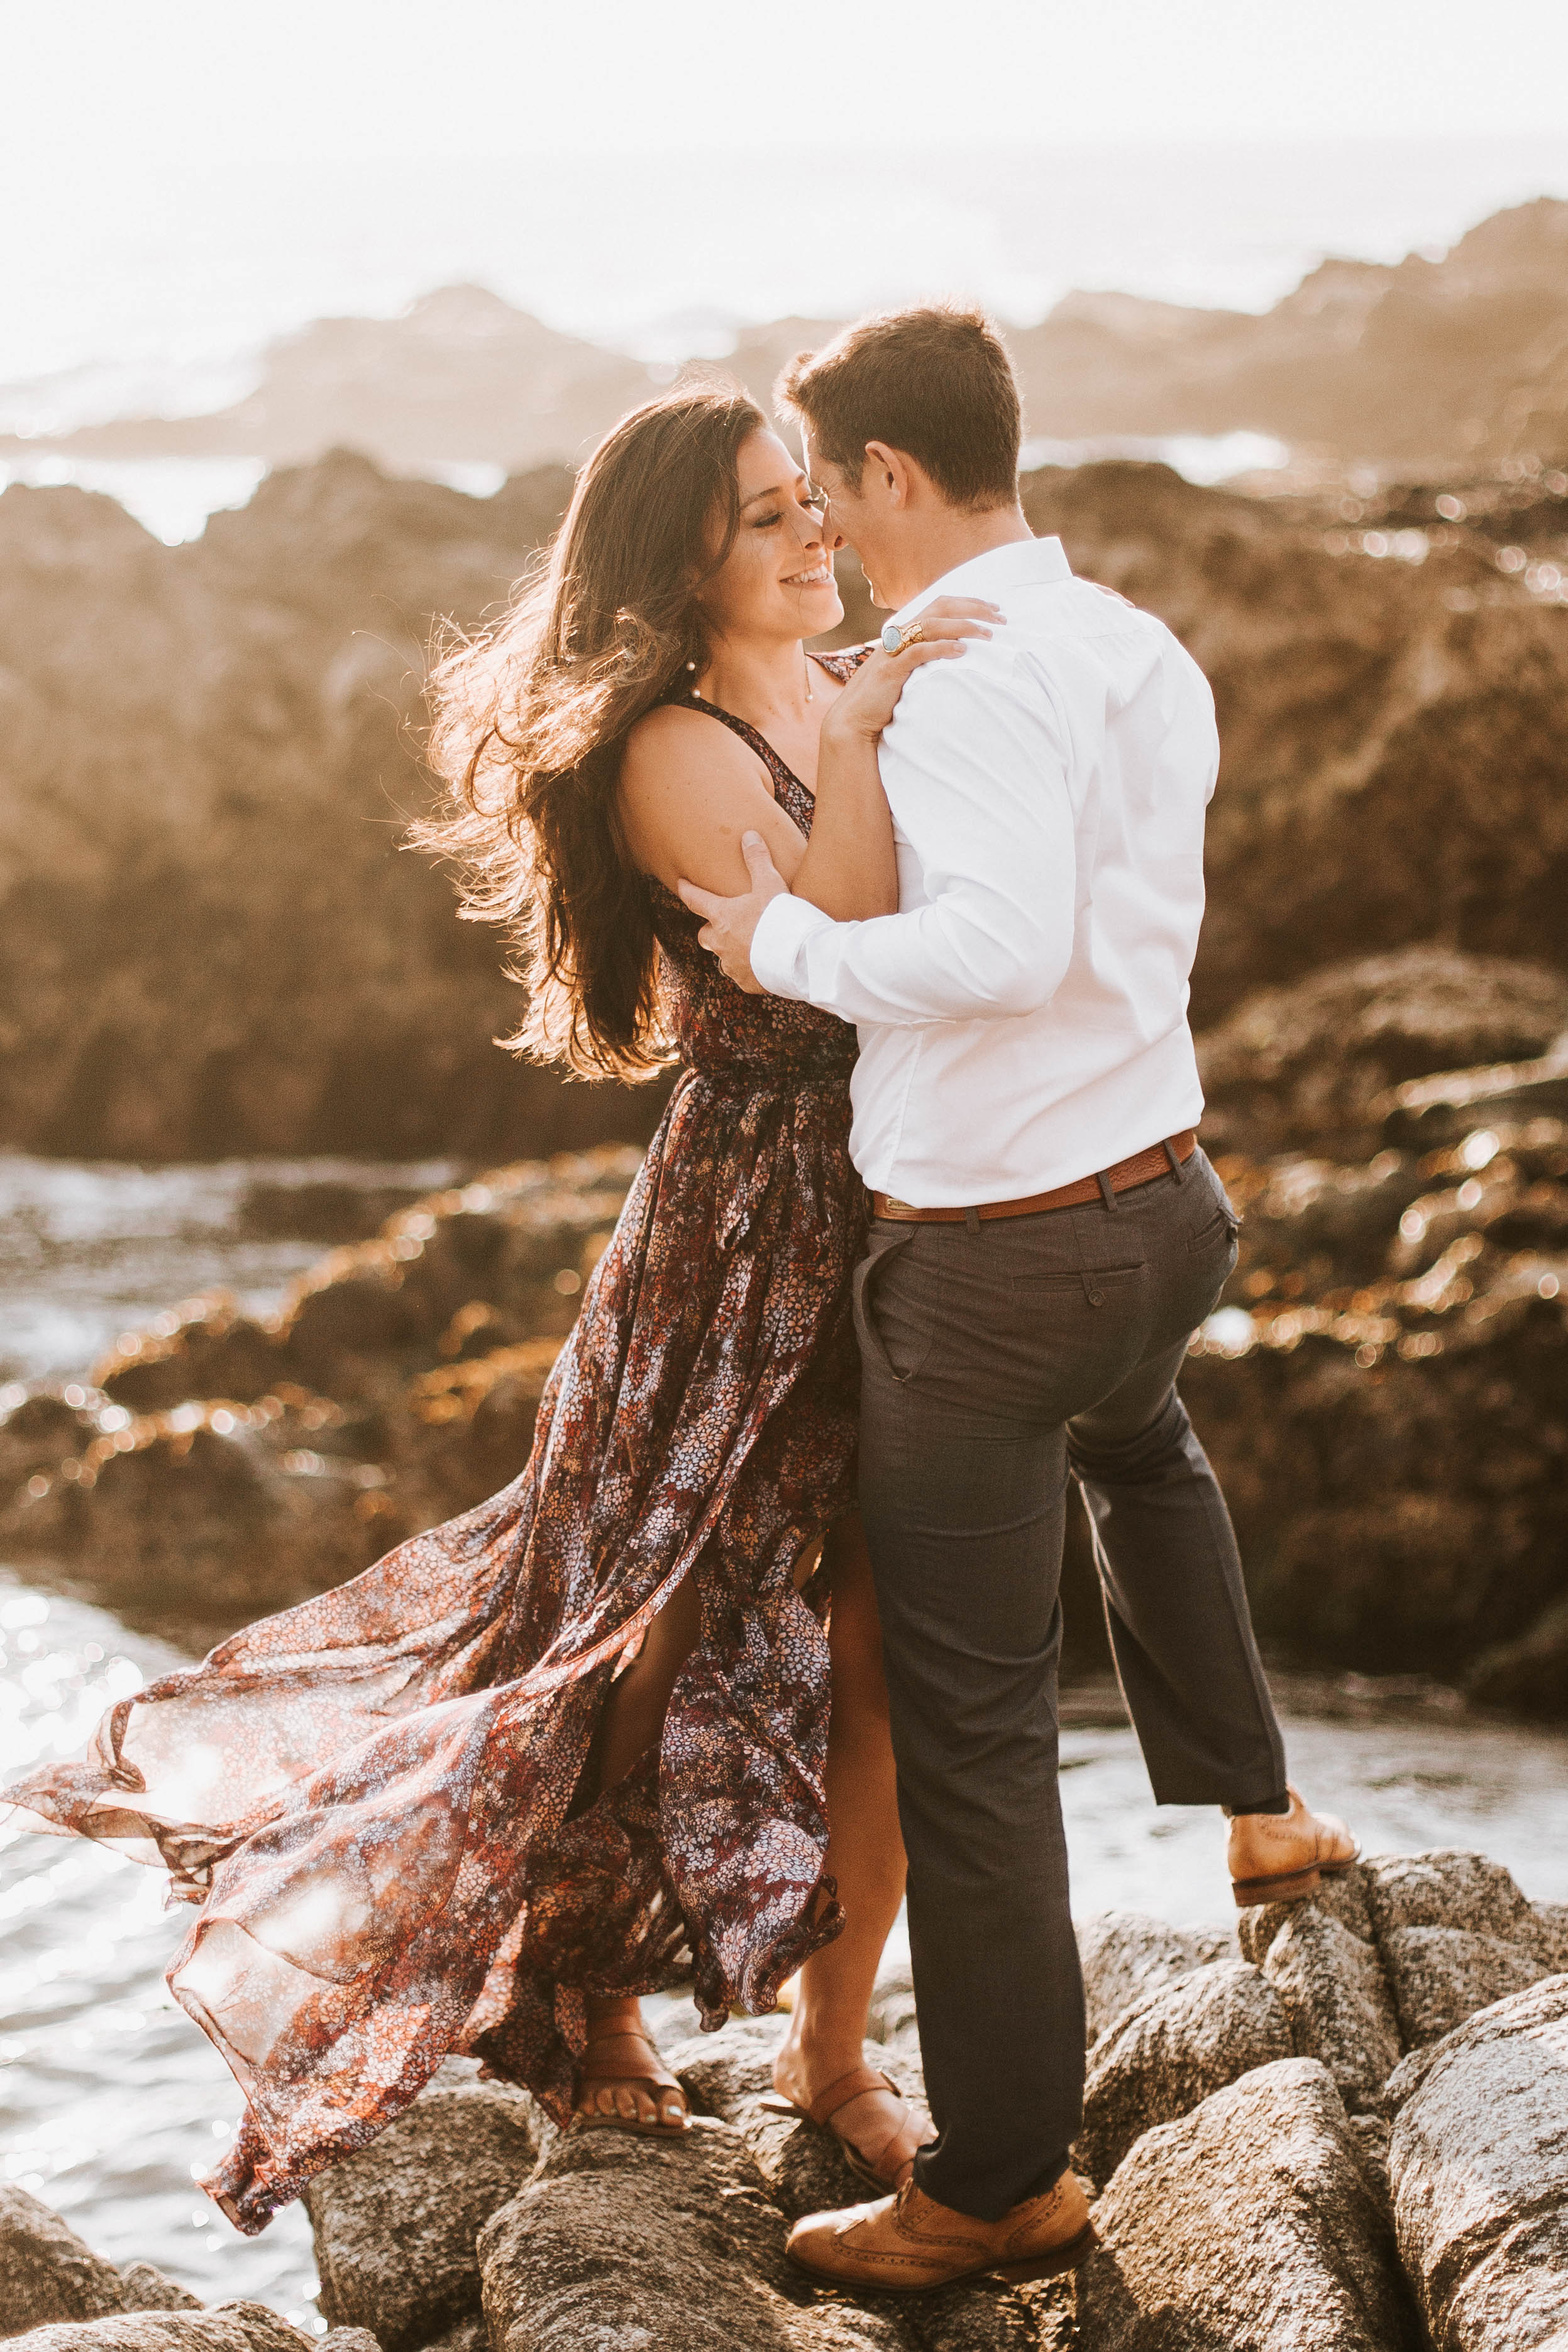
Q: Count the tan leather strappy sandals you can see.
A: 2